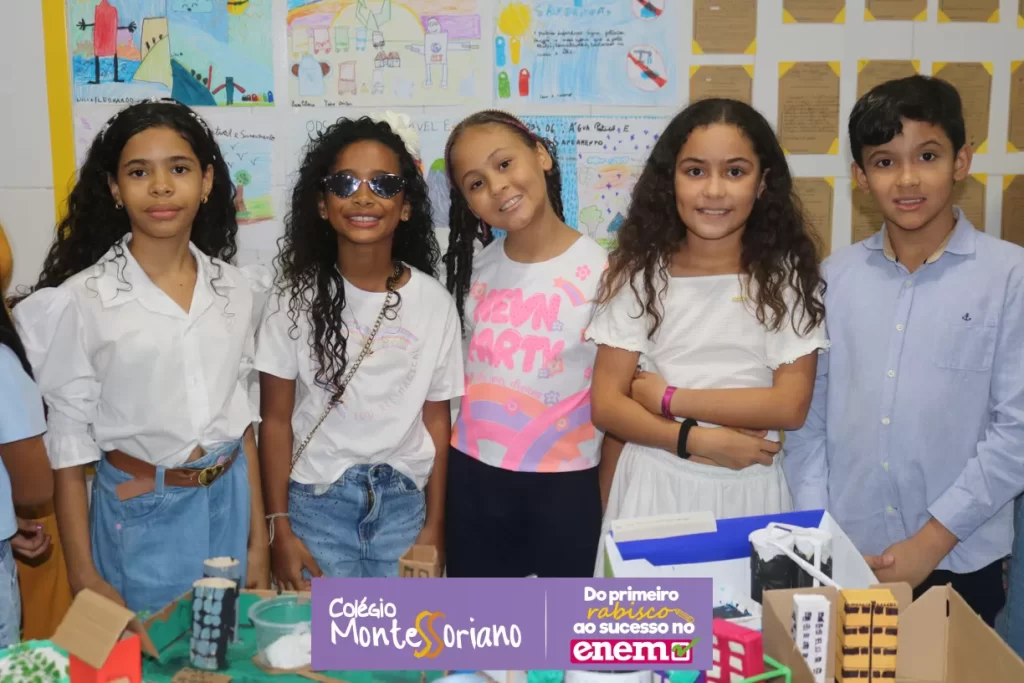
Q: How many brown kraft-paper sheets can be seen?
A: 14